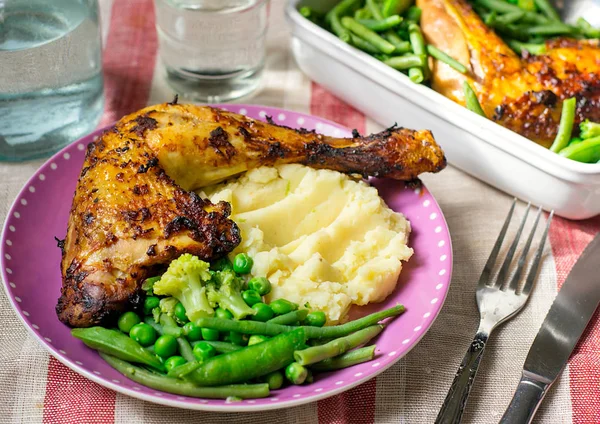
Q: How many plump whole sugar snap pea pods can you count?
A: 2